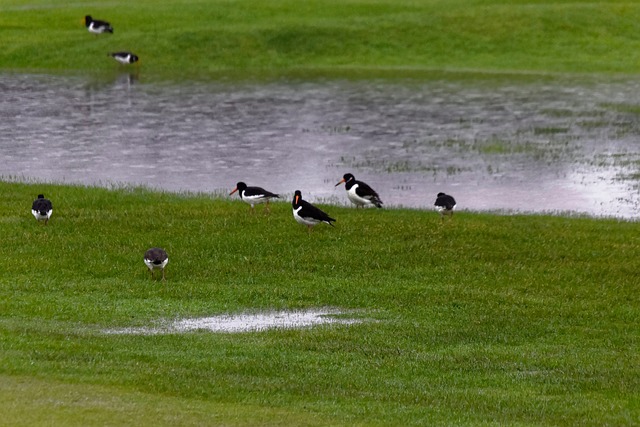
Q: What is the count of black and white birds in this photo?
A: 8